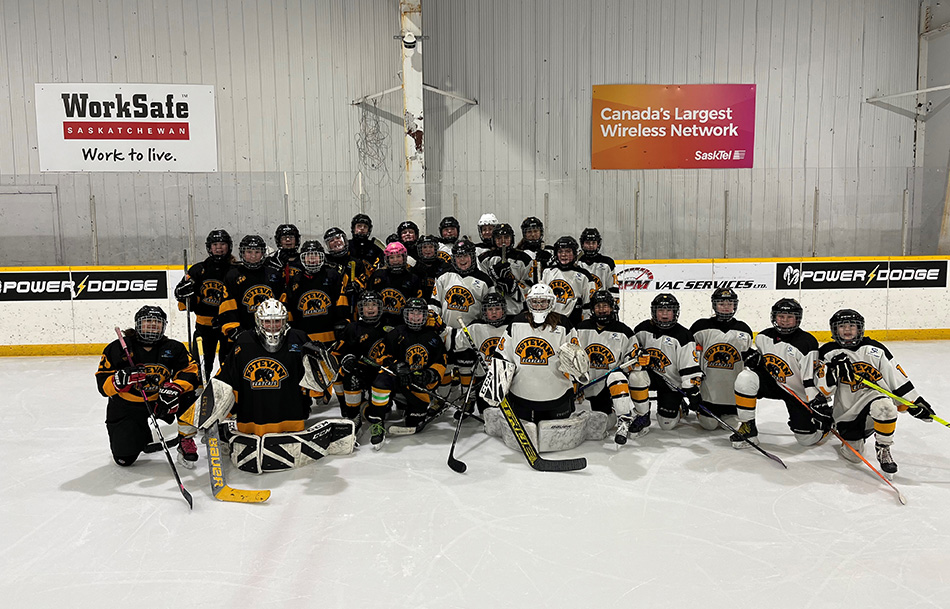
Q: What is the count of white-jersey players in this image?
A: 14